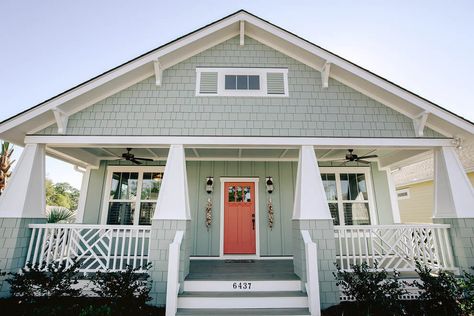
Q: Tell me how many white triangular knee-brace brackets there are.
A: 5